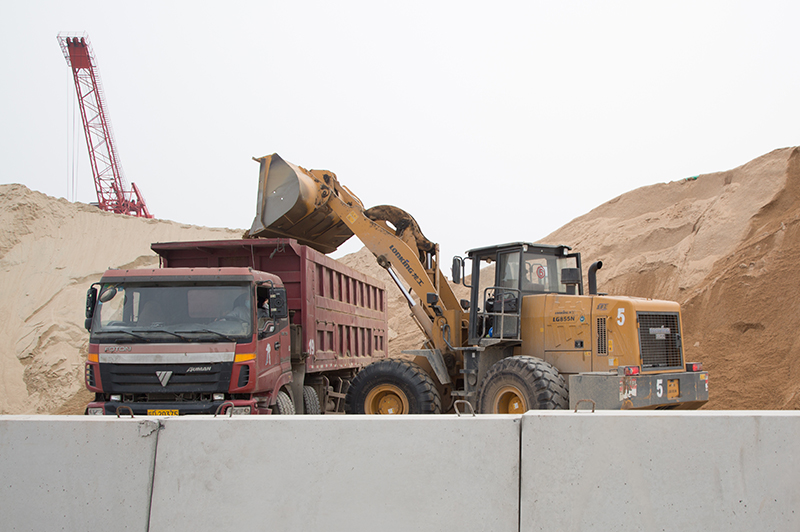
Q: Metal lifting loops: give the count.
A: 4